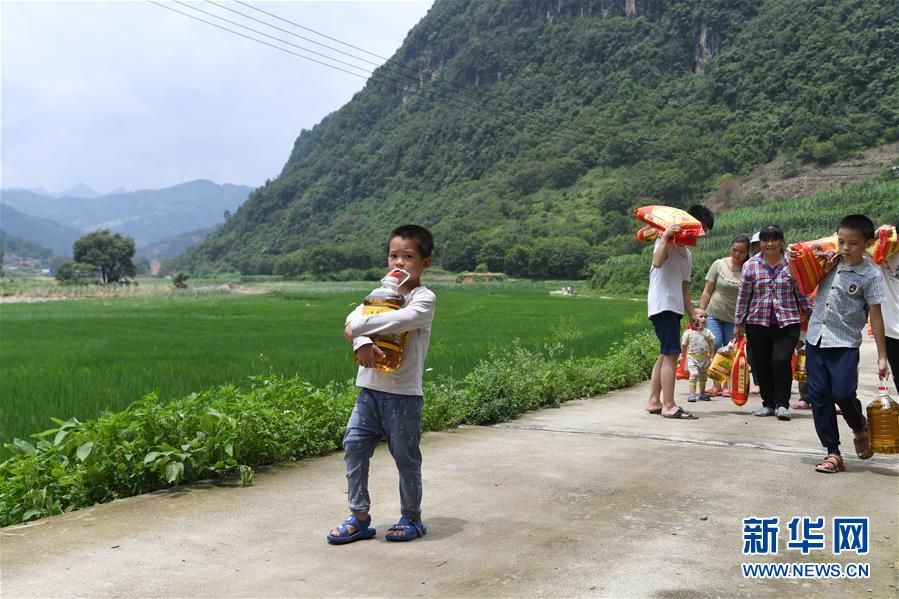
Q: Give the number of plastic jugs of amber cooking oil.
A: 4